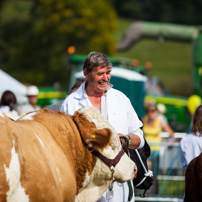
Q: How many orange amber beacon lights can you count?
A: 3